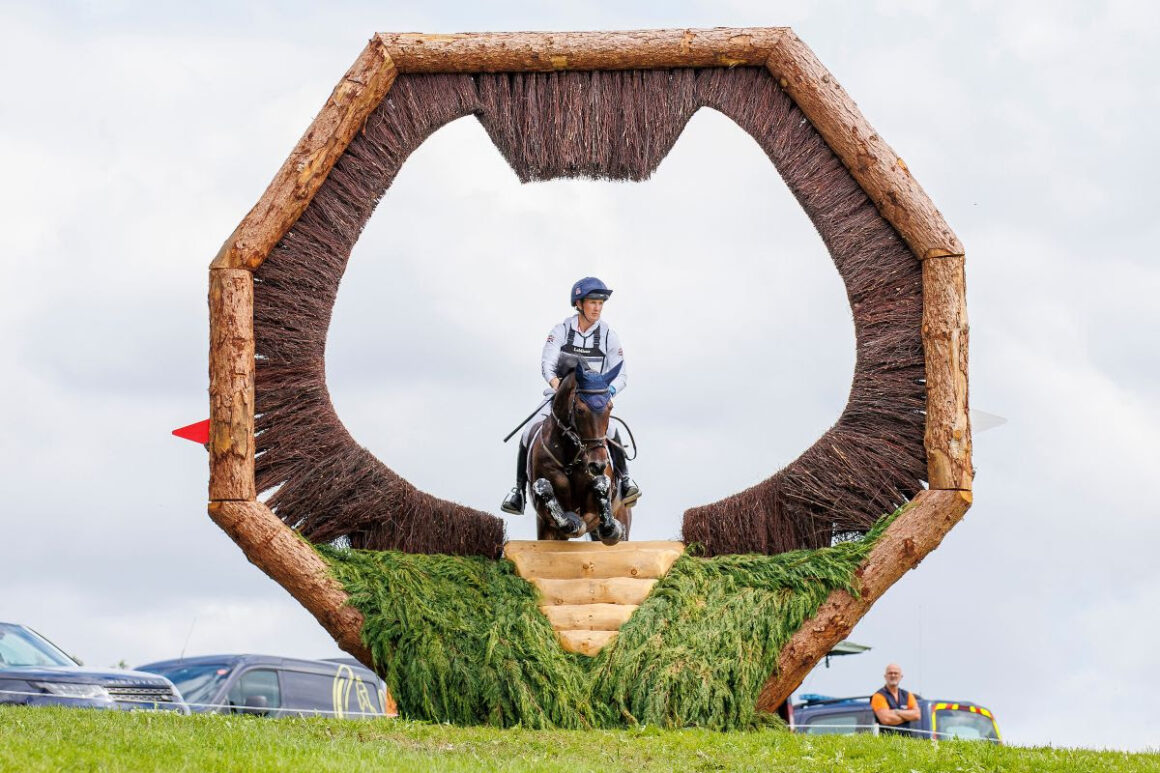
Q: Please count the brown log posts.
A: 7